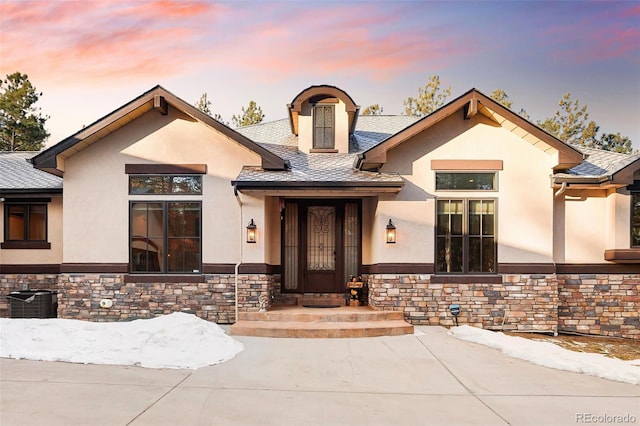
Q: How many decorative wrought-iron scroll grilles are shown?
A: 1